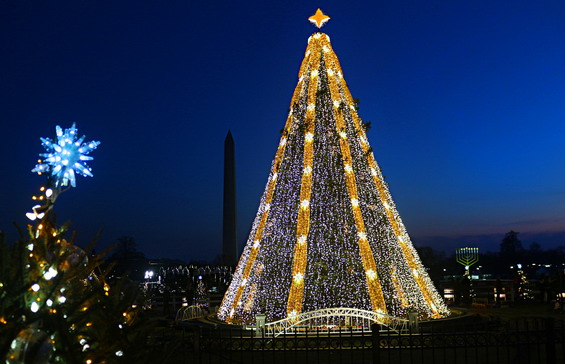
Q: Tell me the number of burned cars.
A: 0